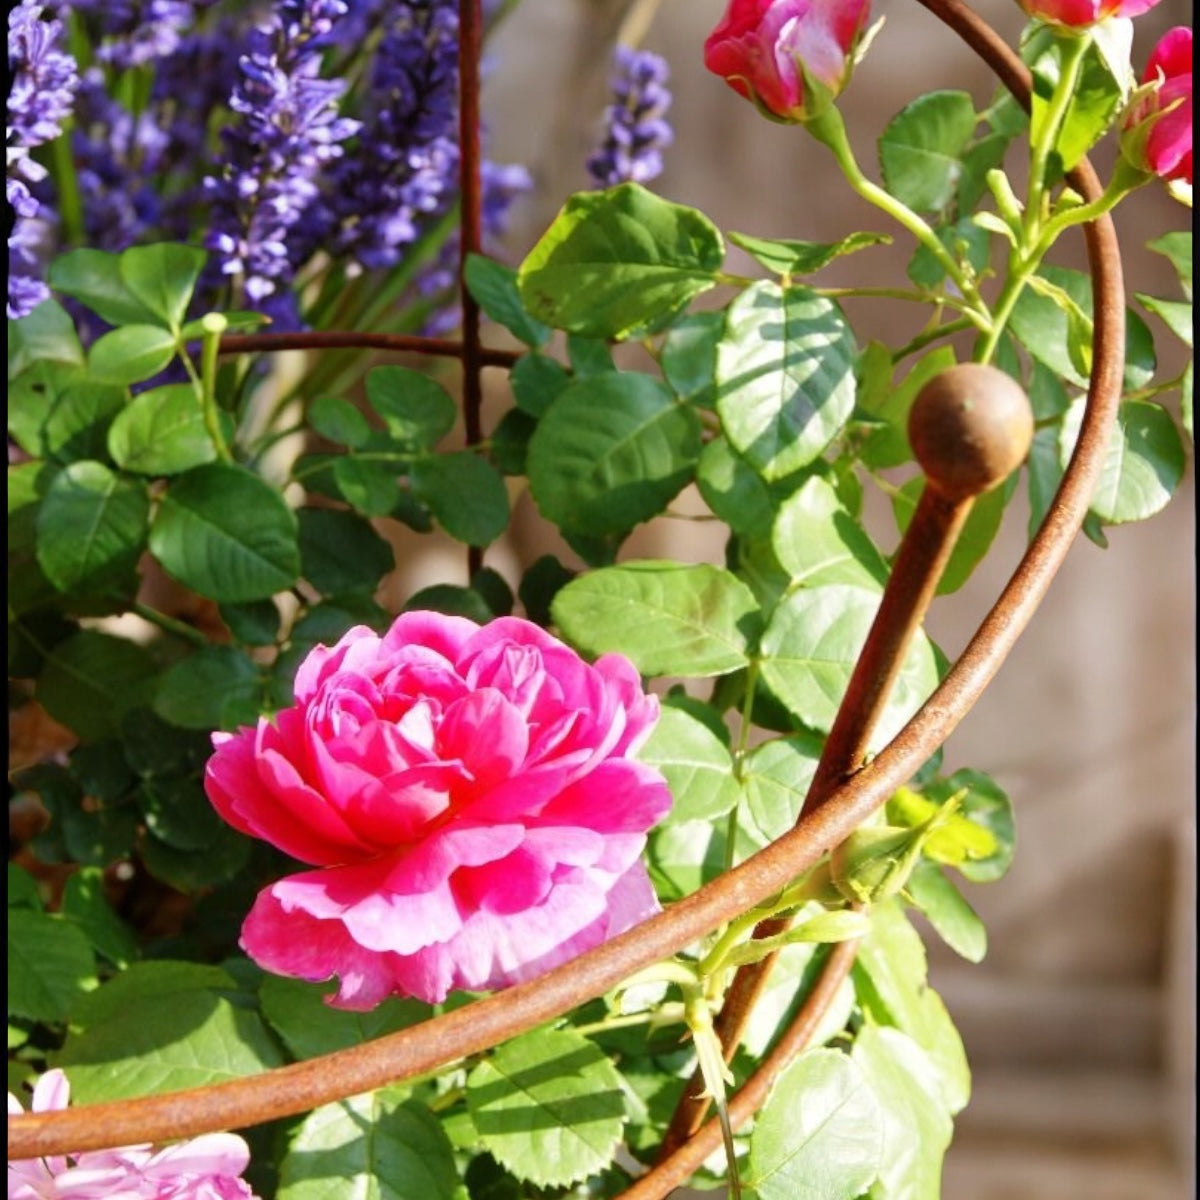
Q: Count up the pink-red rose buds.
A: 3